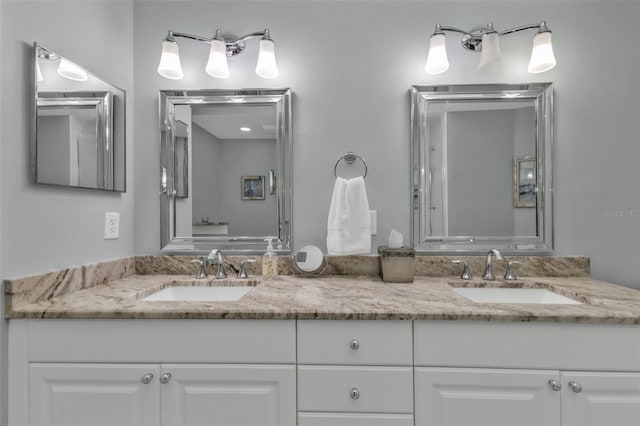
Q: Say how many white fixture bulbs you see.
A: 6